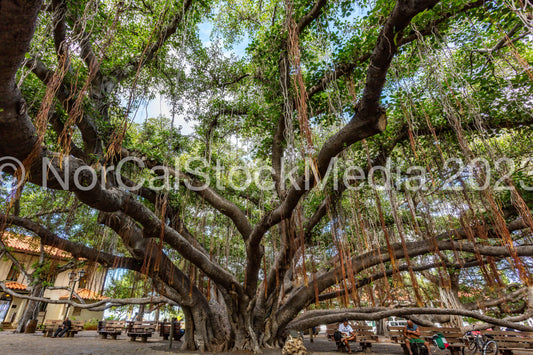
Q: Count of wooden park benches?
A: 7